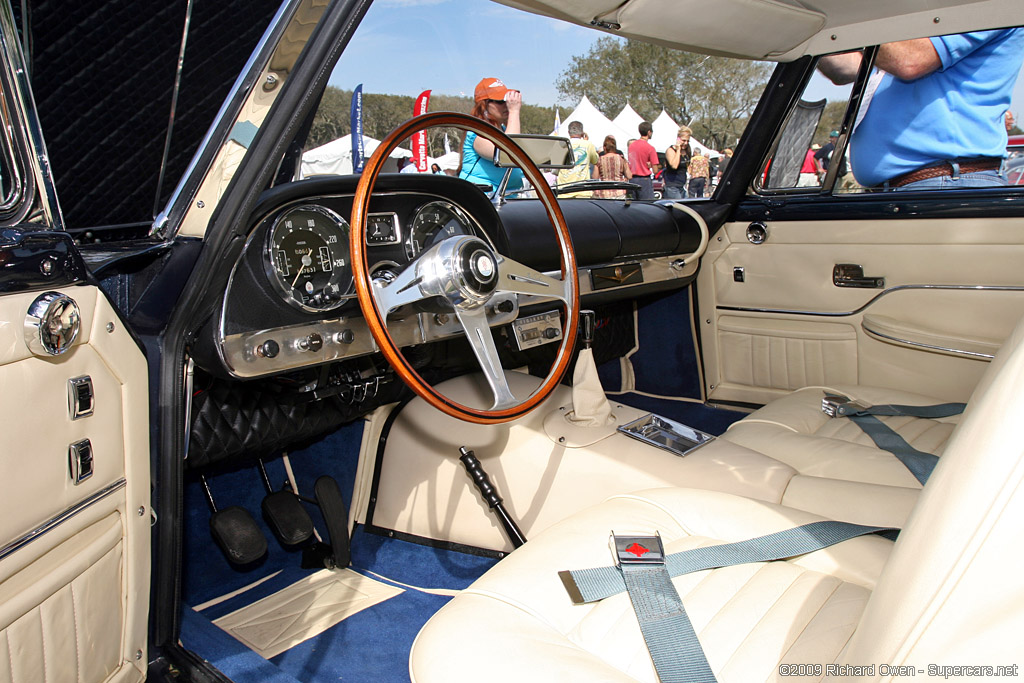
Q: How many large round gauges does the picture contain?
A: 2